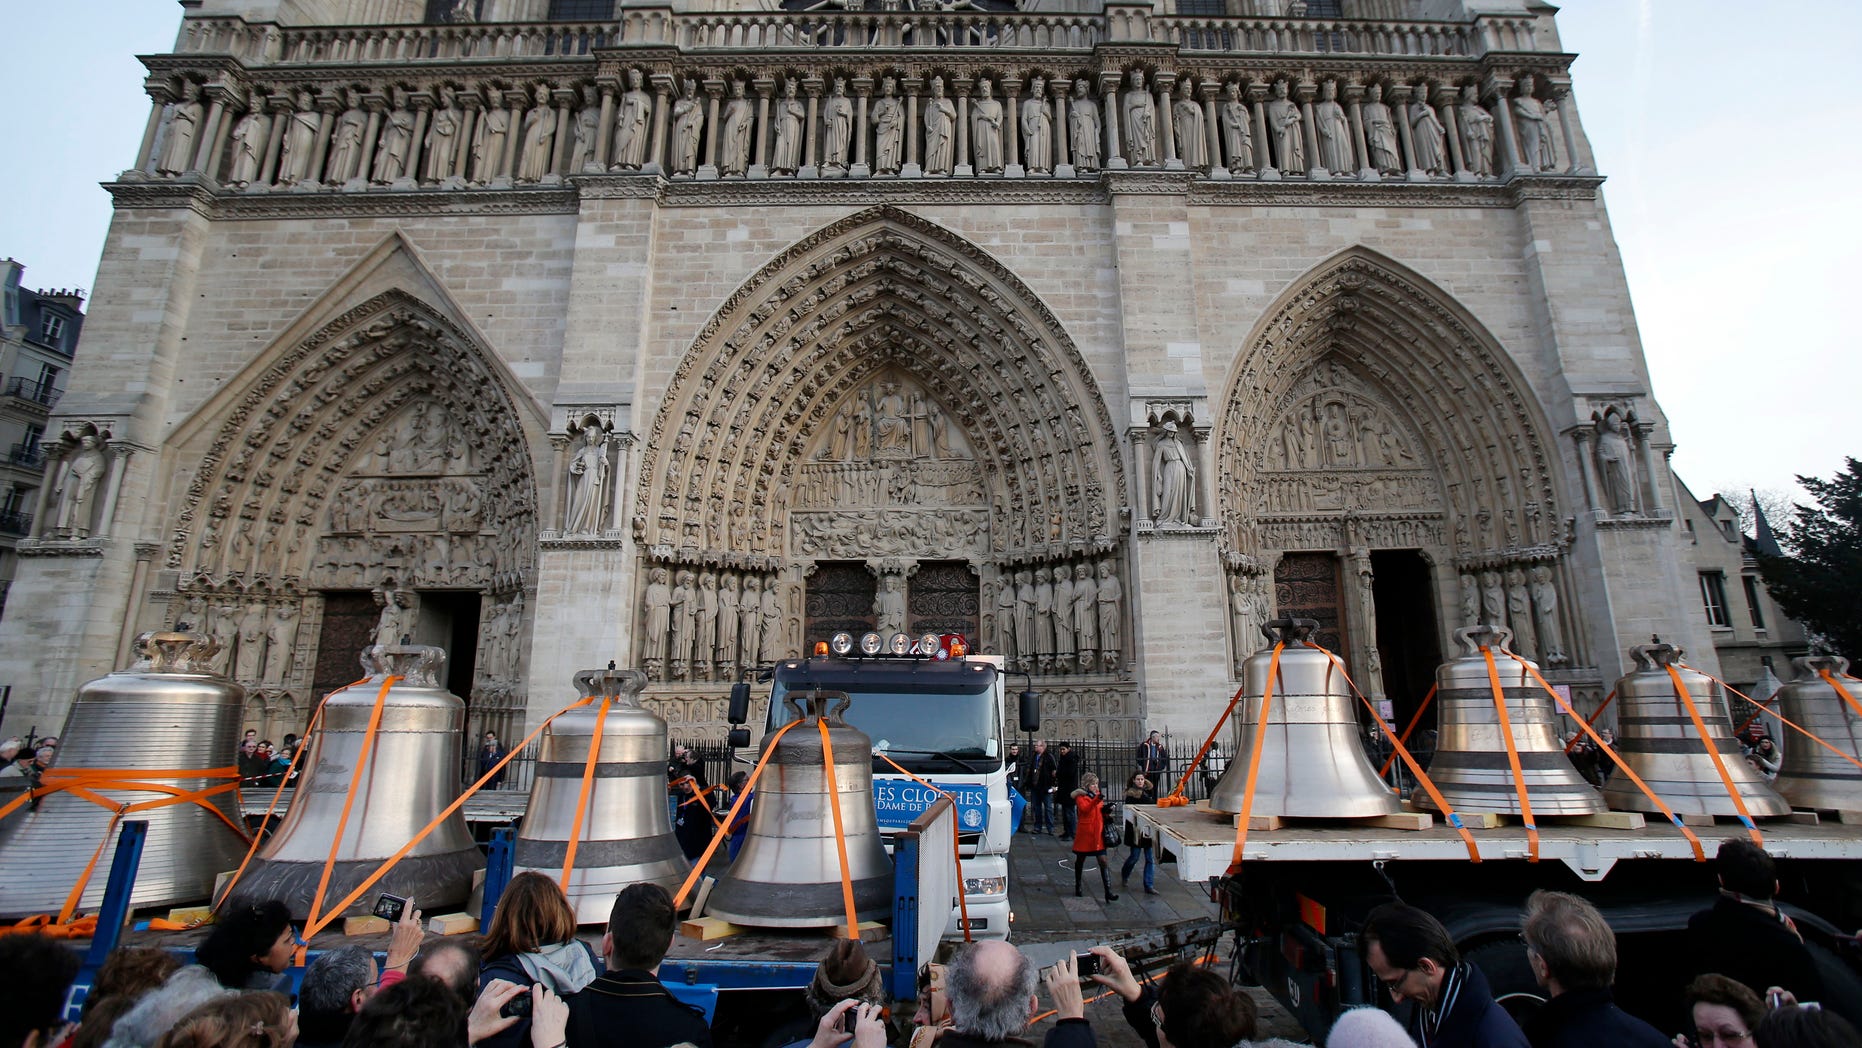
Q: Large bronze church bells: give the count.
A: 8